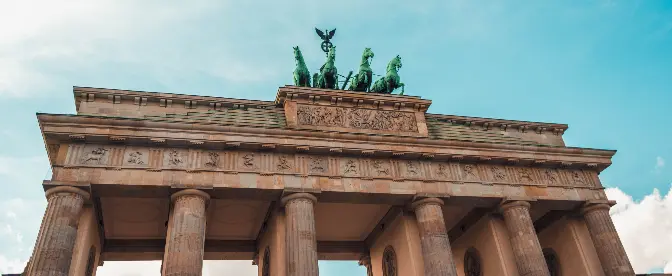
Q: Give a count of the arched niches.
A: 5